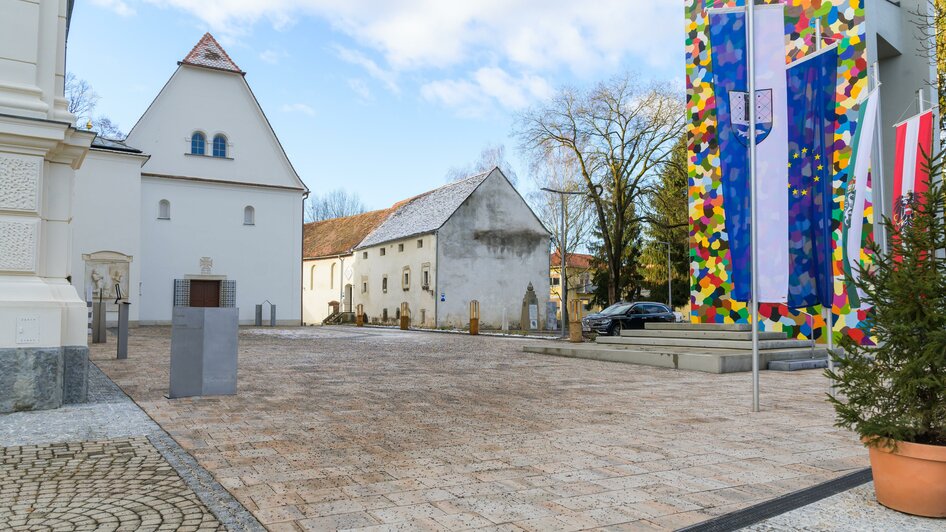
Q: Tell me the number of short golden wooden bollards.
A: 4